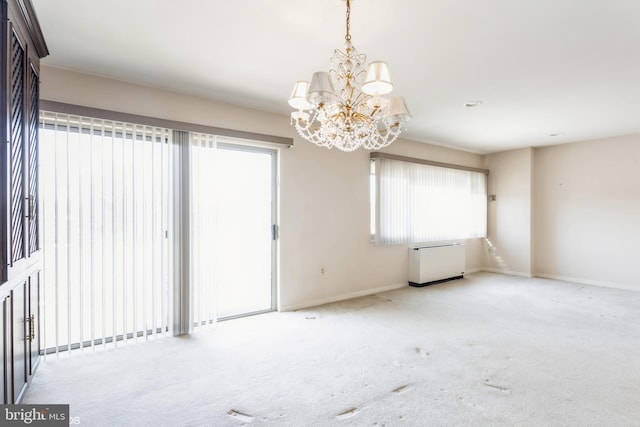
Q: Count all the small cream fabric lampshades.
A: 4